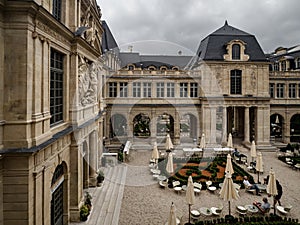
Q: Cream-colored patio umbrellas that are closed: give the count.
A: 12